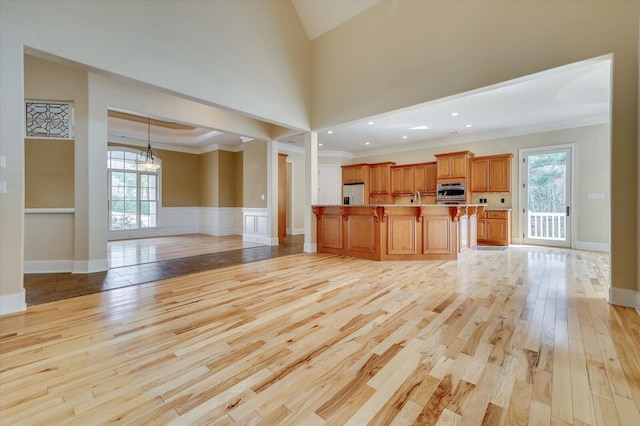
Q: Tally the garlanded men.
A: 0